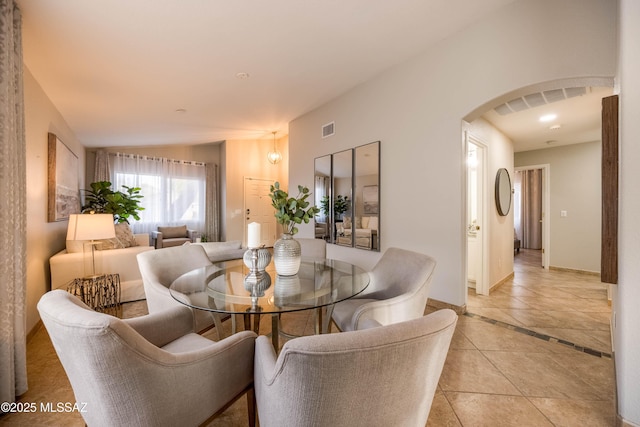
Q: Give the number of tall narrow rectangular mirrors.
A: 3